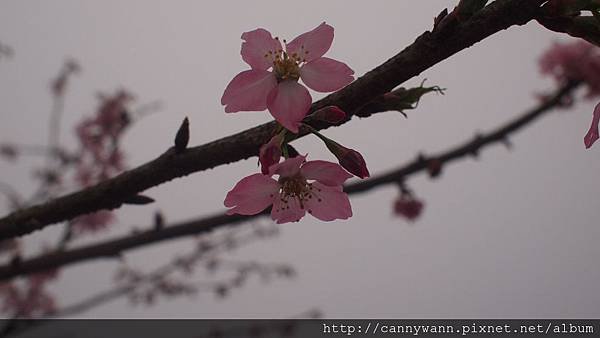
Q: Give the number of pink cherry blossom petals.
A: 10